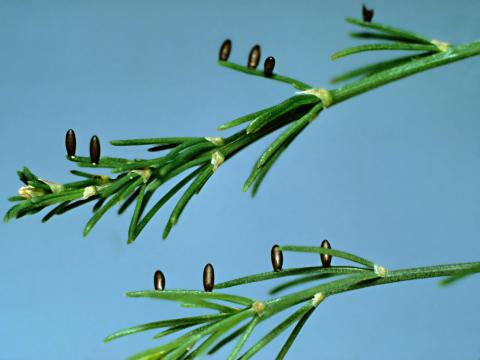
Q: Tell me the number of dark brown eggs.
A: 10